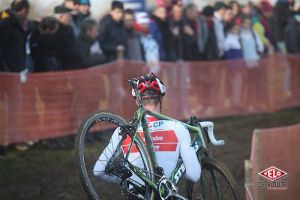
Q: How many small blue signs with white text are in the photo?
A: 1